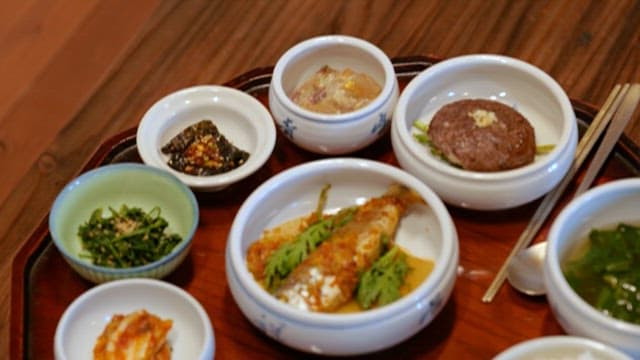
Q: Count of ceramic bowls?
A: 8